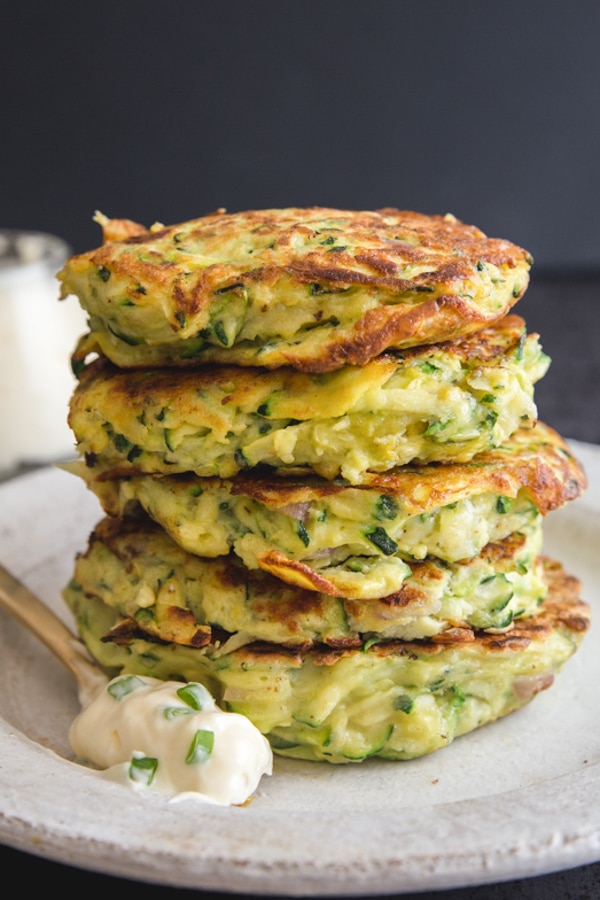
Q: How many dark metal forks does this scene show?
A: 0